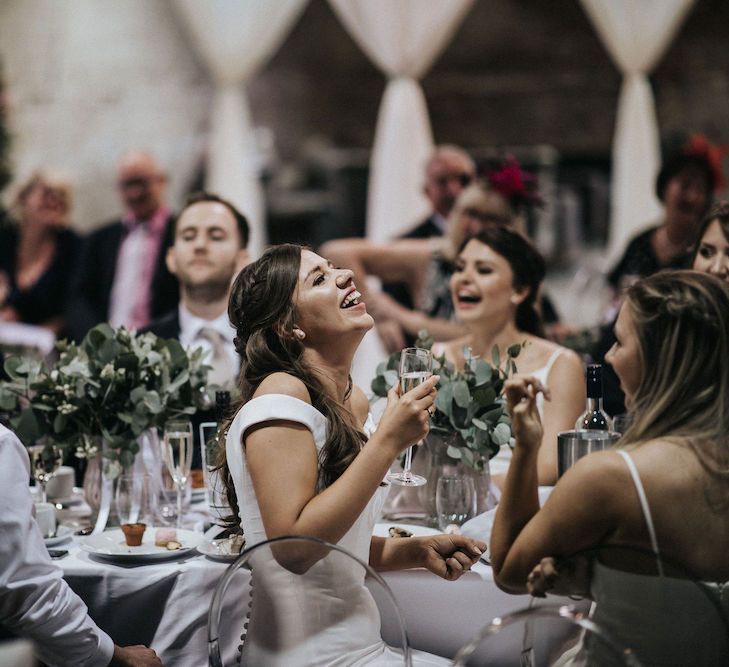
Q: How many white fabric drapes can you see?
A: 3